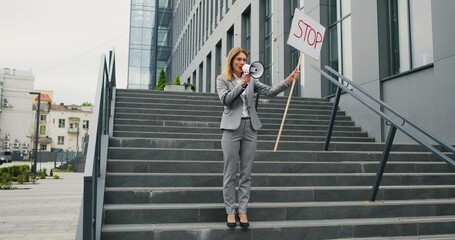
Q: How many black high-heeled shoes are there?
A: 2